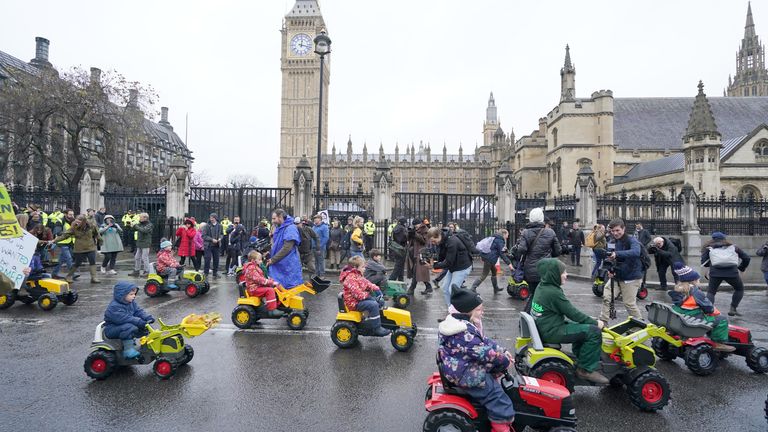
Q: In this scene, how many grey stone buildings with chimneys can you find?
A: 1